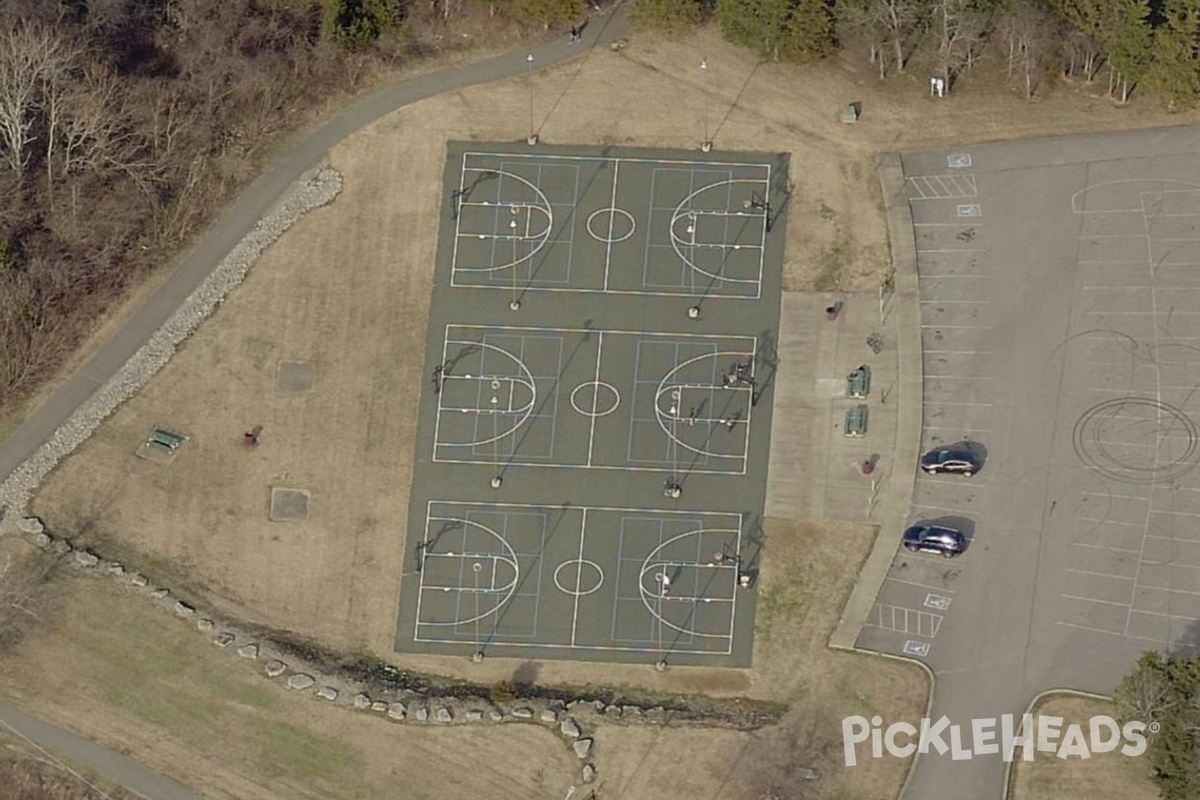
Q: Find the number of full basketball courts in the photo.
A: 3